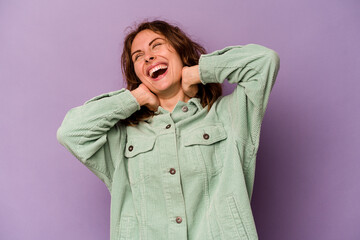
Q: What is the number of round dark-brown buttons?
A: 6